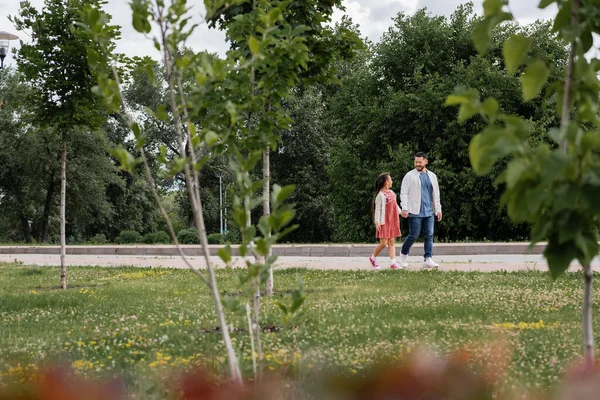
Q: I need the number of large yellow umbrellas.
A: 0